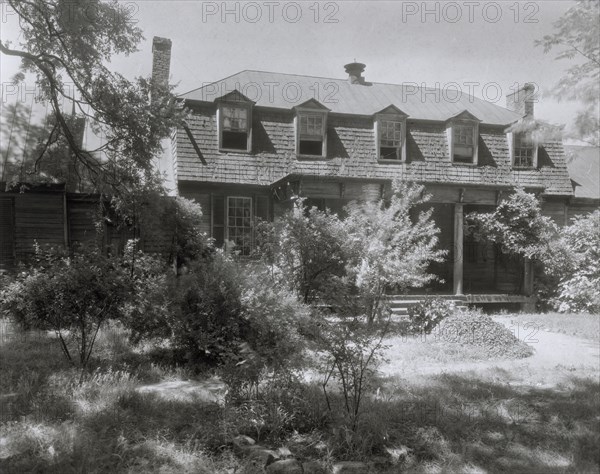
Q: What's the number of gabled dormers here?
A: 5